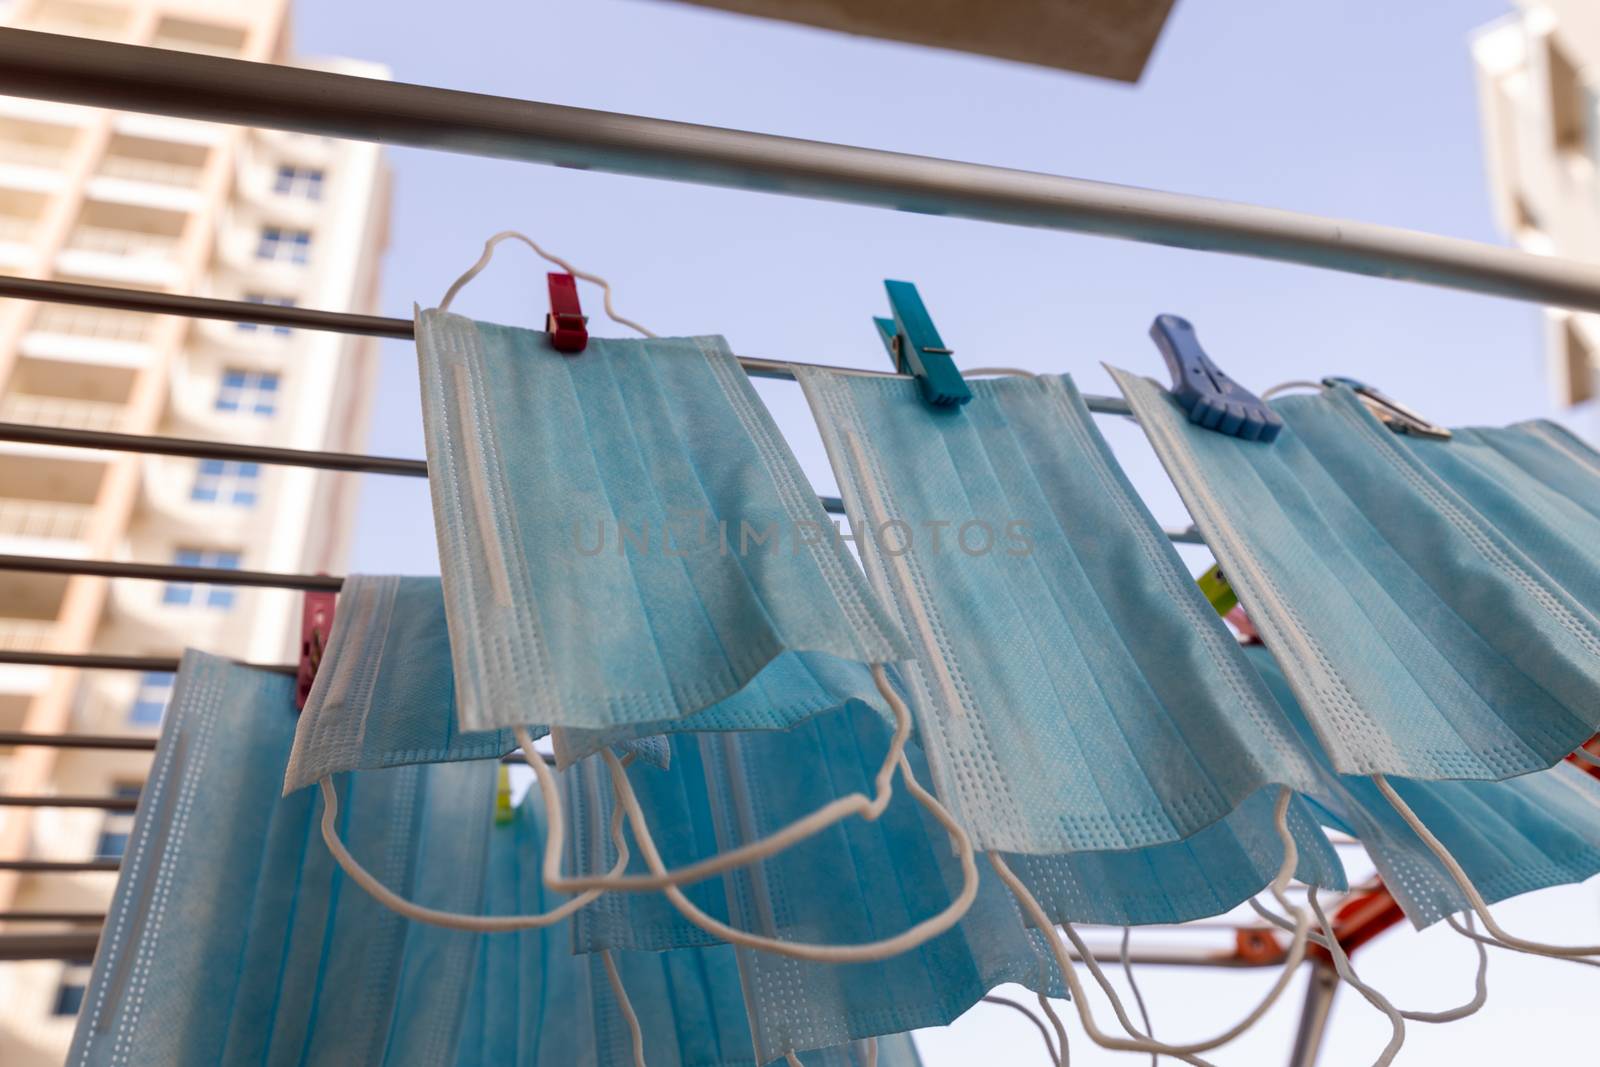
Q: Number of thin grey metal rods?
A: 8